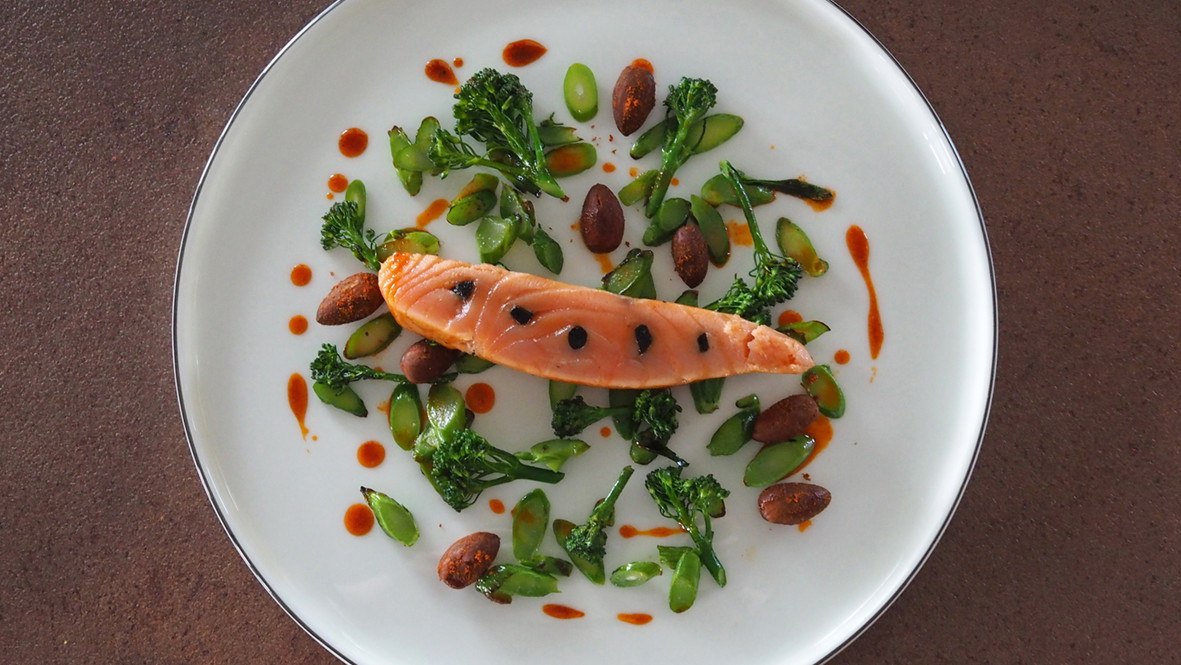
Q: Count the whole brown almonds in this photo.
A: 8